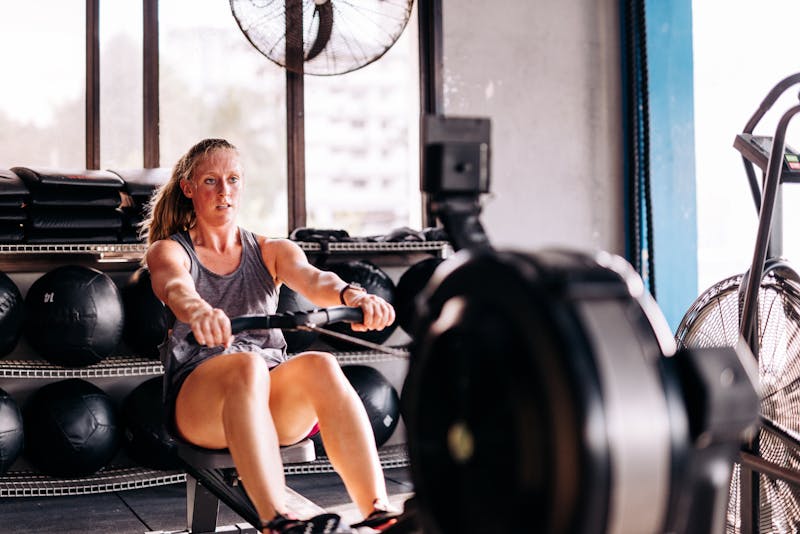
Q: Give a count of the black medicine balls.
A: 10